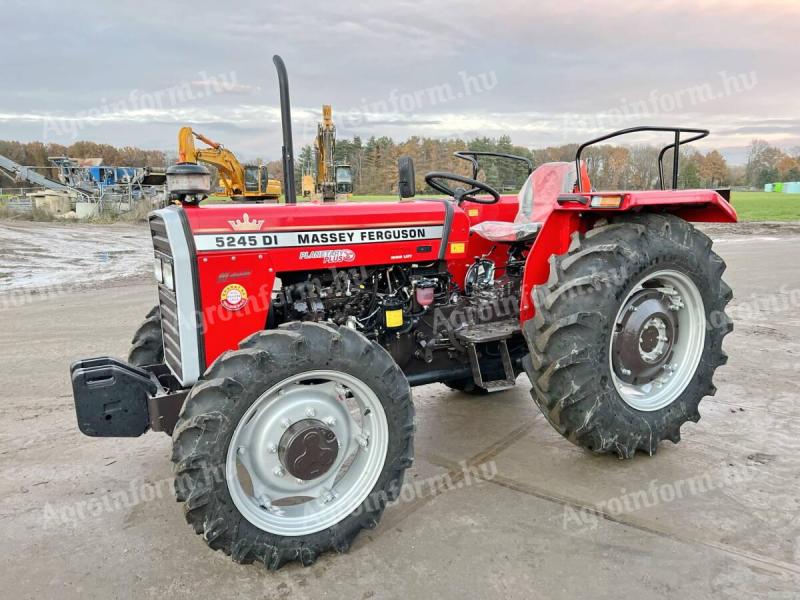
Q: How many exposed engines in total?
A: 1